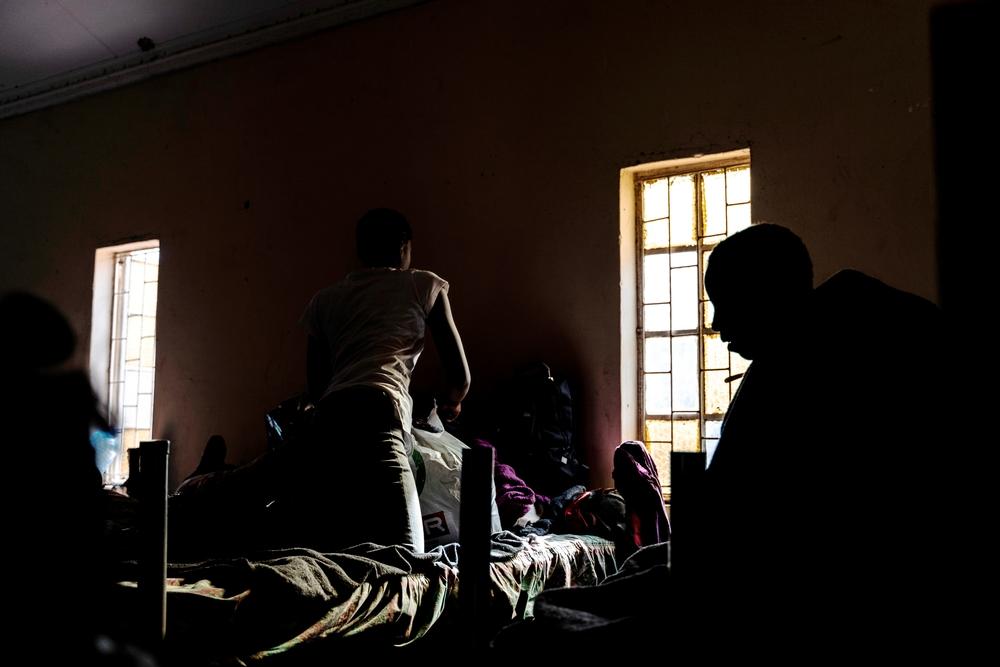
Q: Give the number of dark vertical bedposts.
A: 3